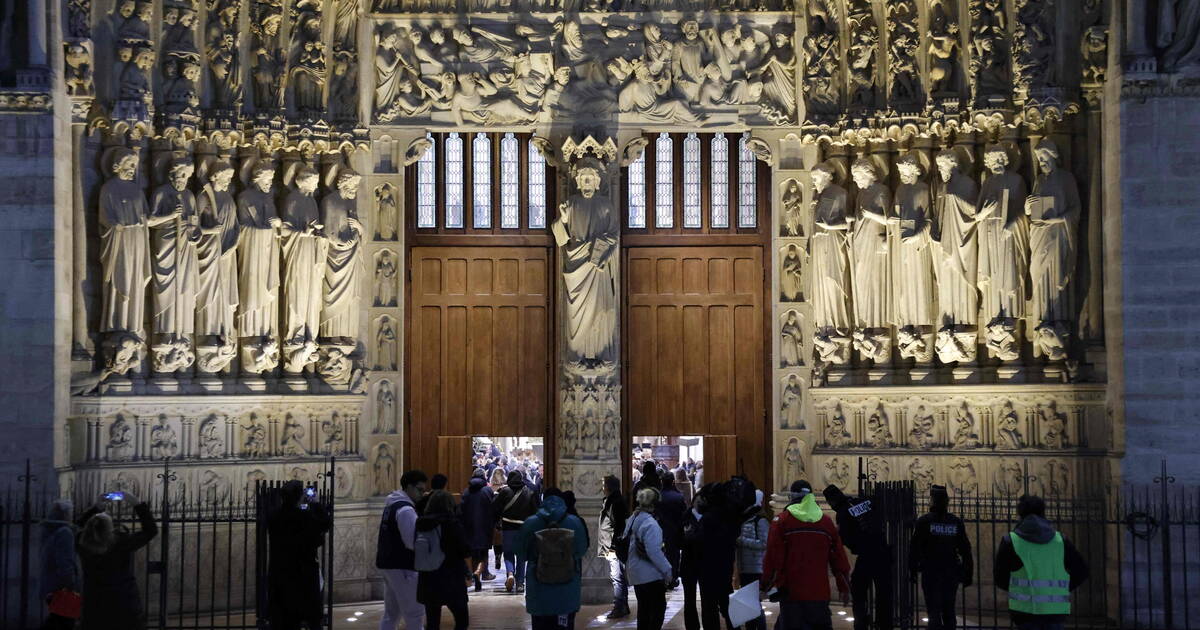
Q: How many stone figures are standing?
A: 13